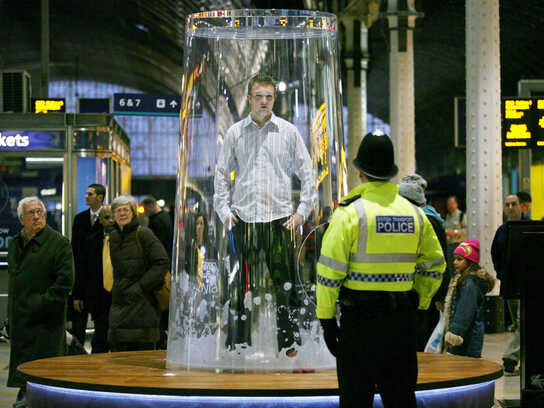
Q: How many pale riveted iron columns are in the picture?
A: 3